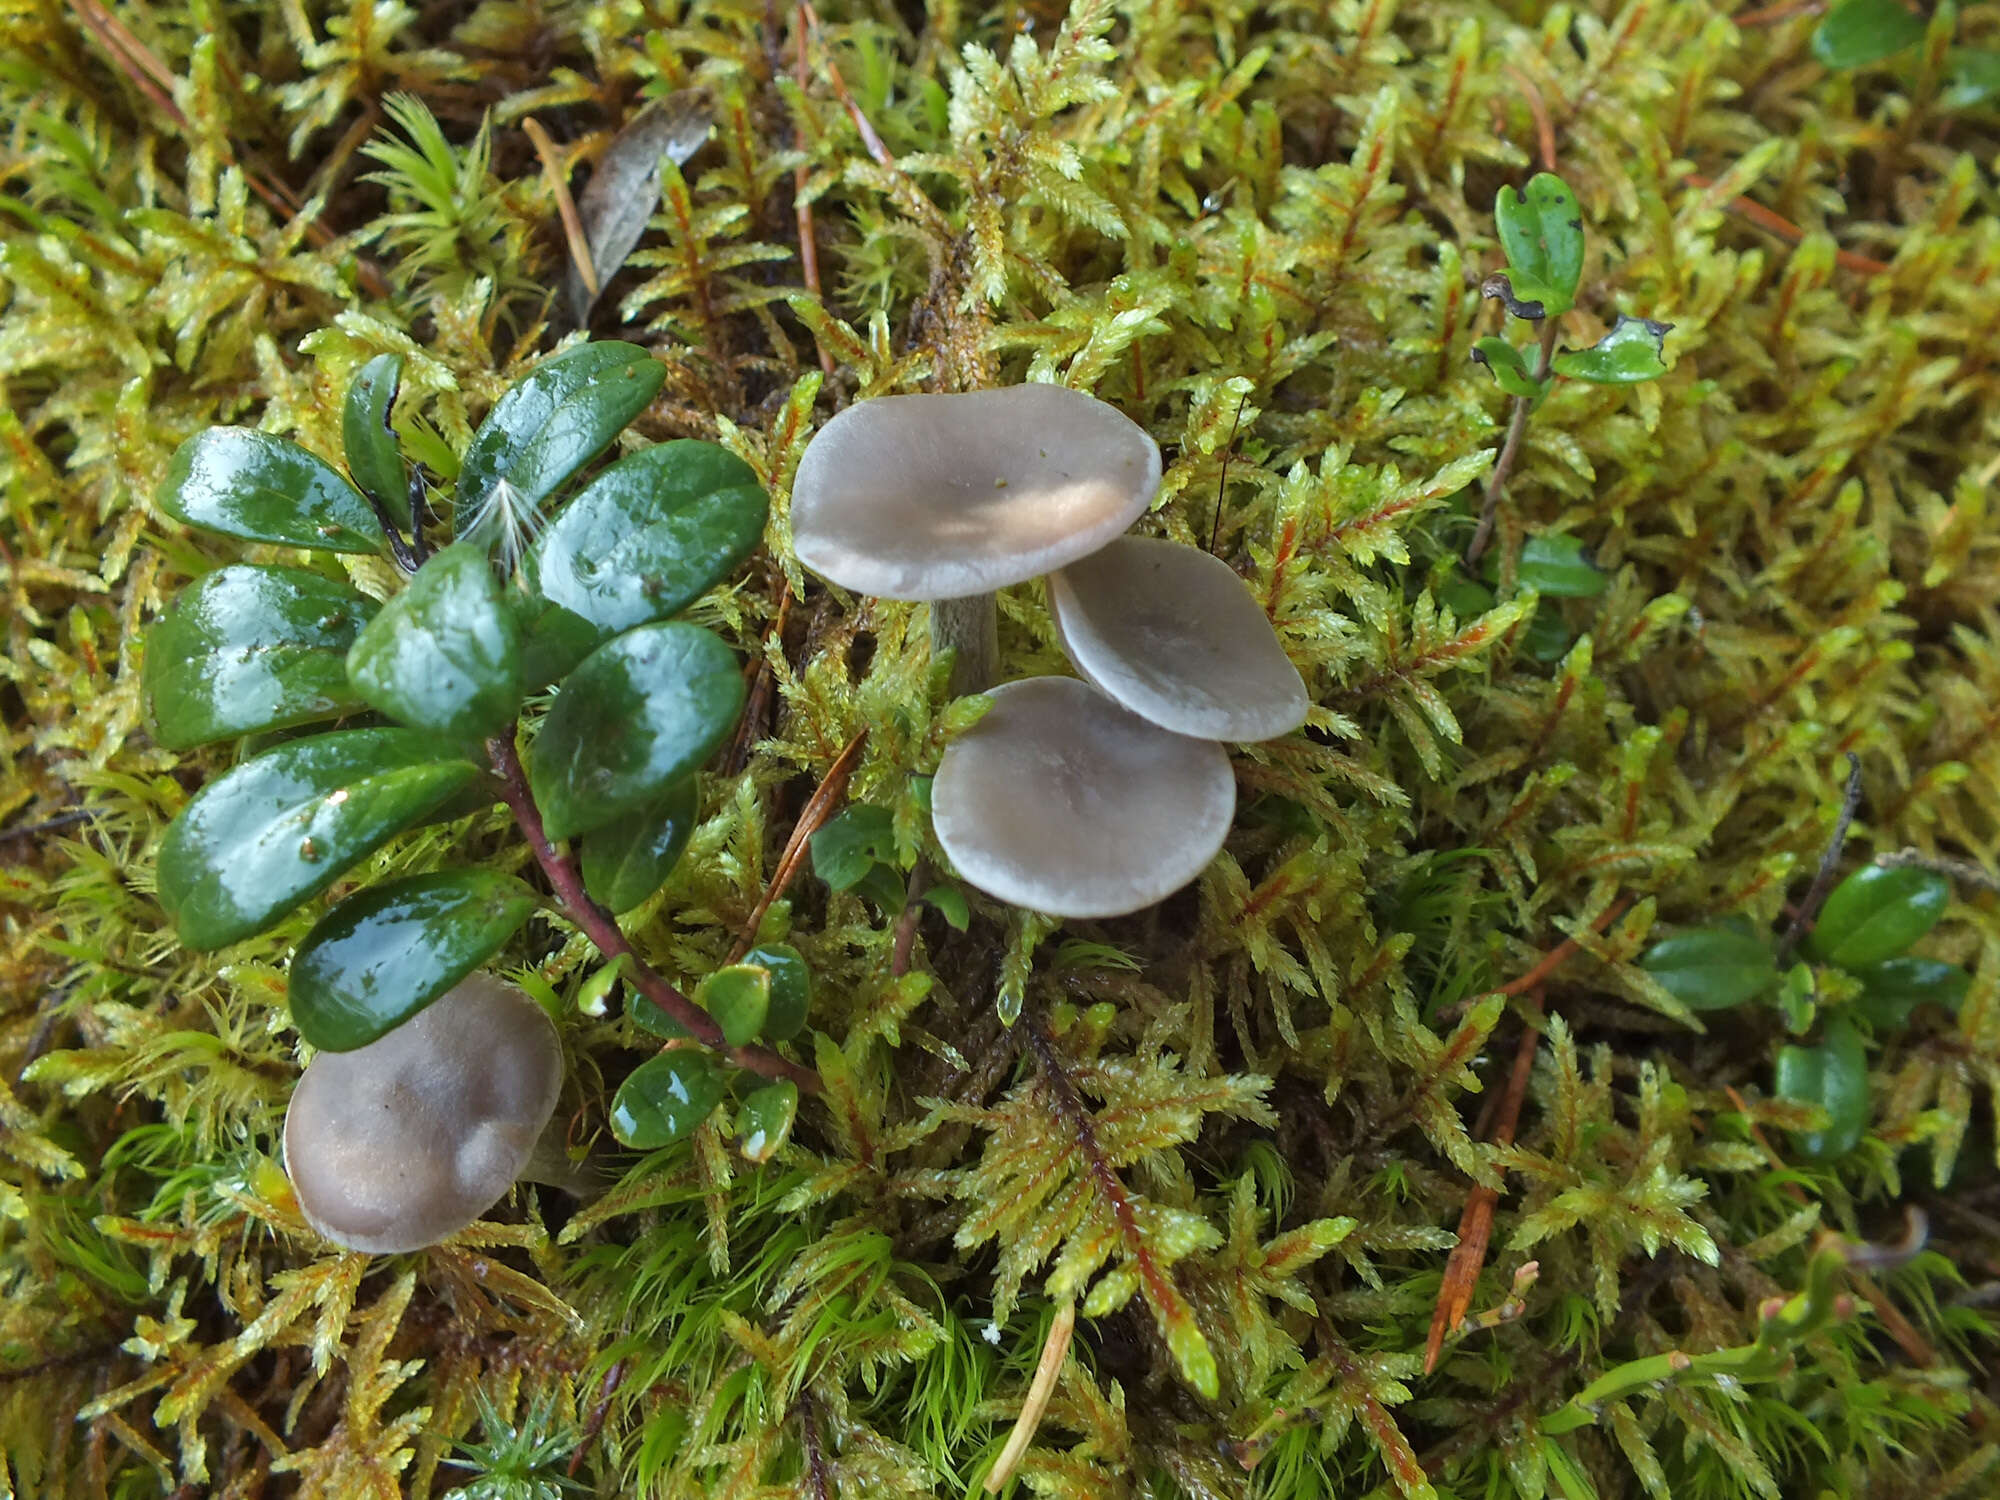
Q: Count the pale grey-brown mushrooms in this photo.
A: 4